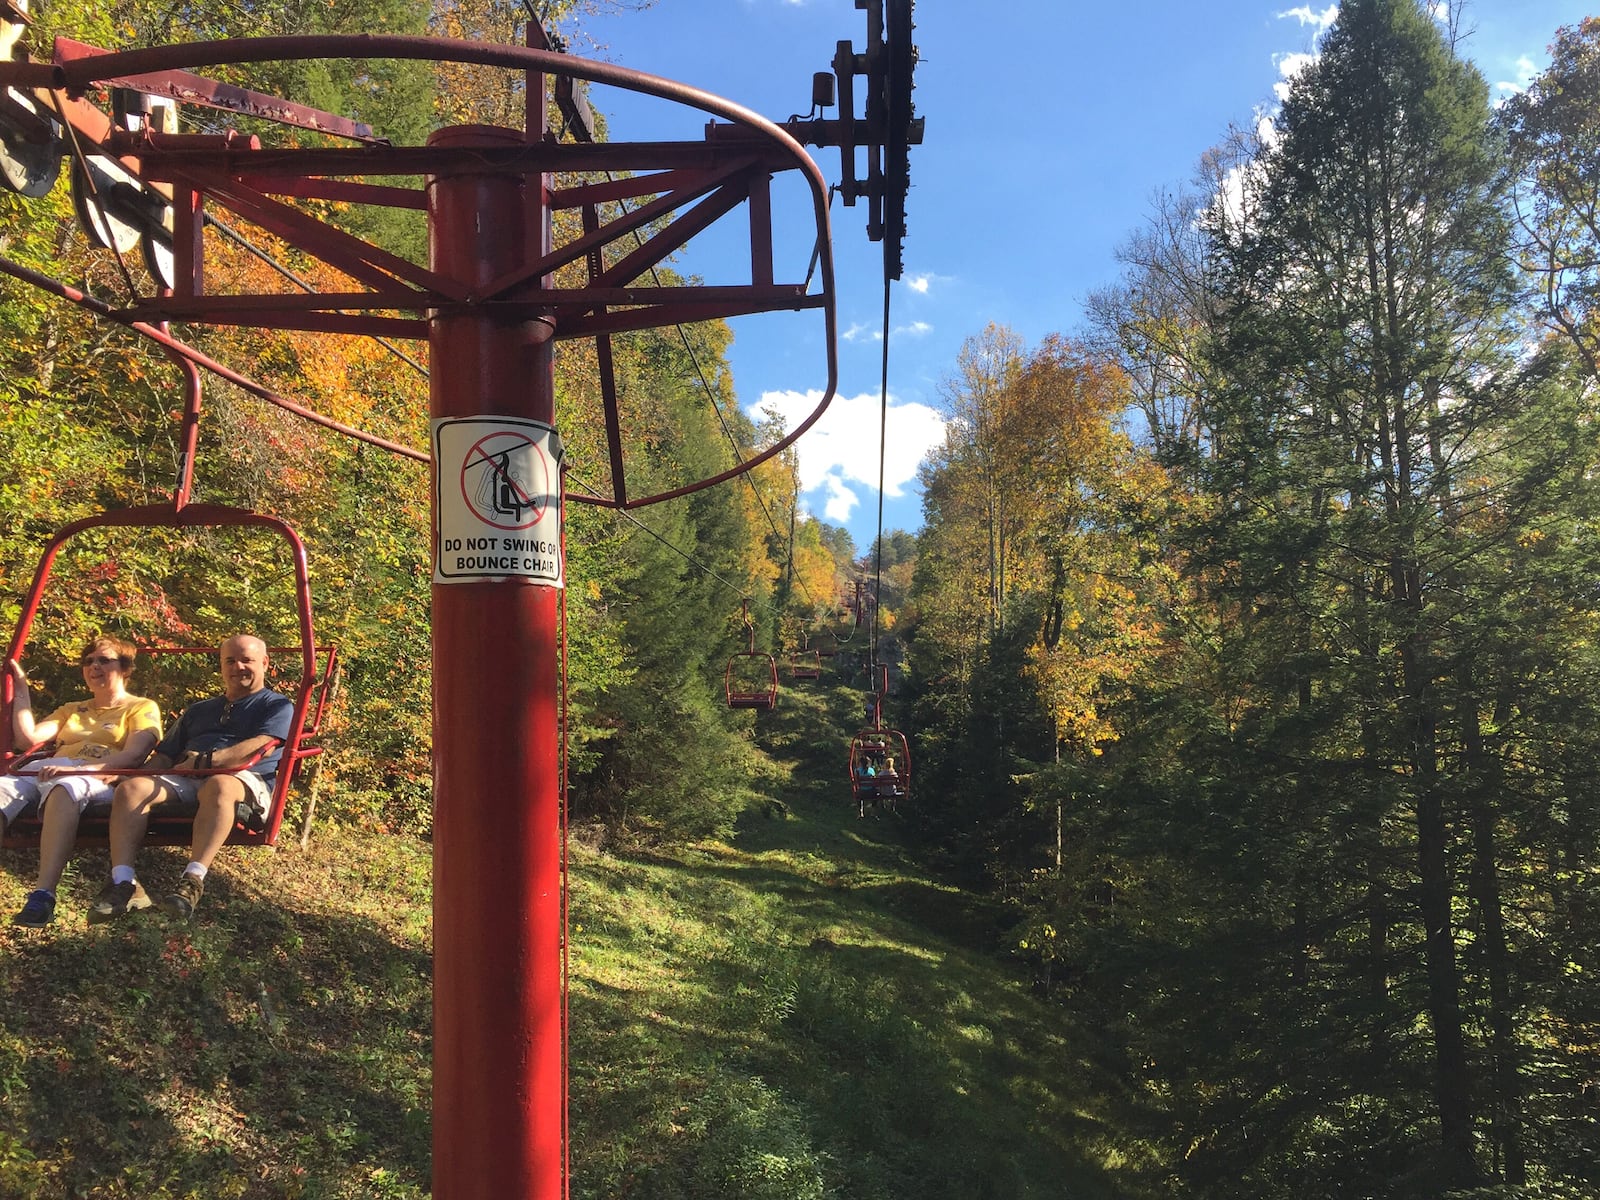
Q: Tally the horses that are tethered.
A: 0